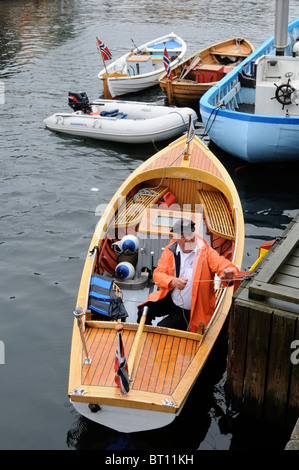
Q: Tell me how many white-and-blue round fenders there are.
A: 2